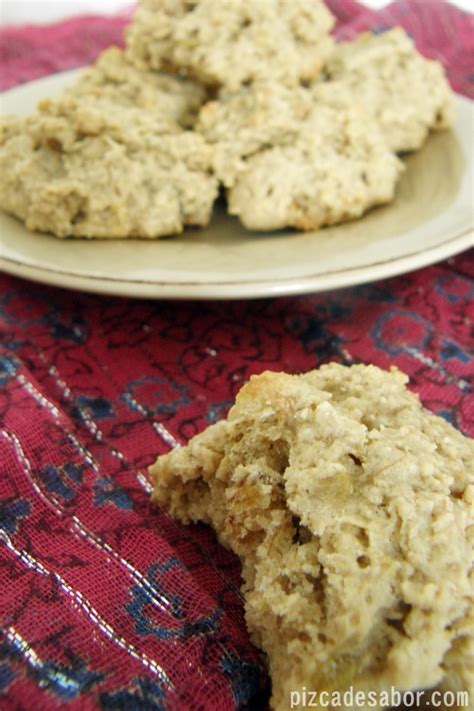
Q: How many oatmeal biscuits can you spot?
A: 6